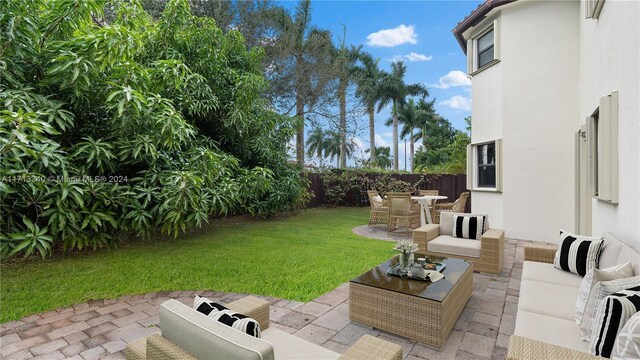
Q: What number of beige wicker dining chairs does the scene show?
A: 4